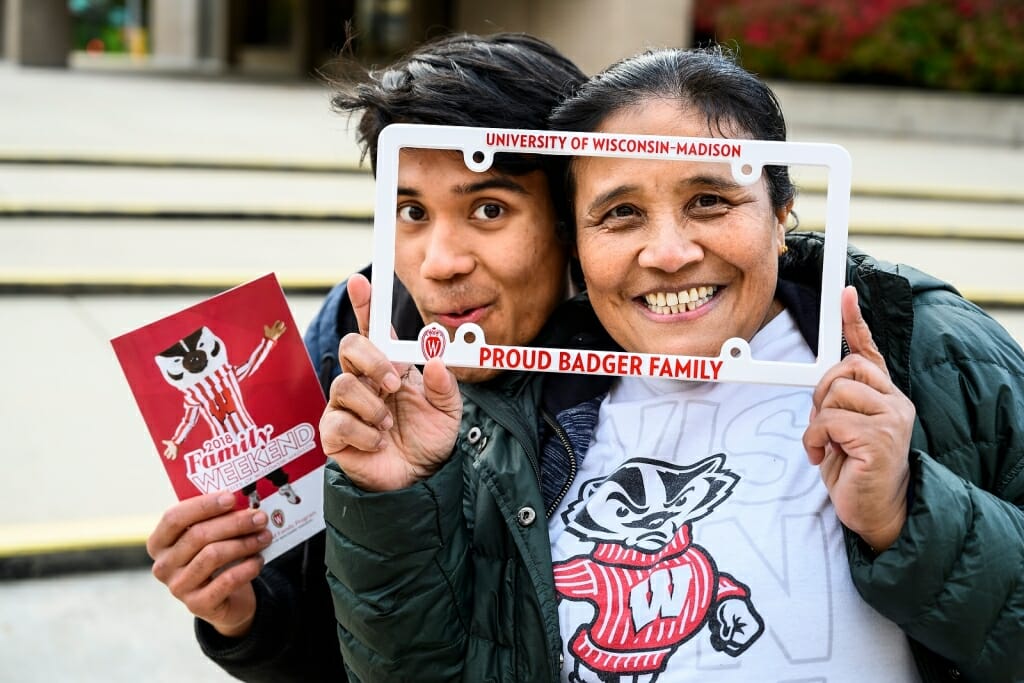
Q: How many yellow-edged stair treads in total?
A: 4